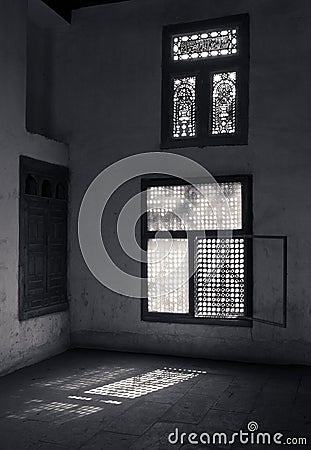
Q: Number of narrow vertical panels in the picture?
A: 2